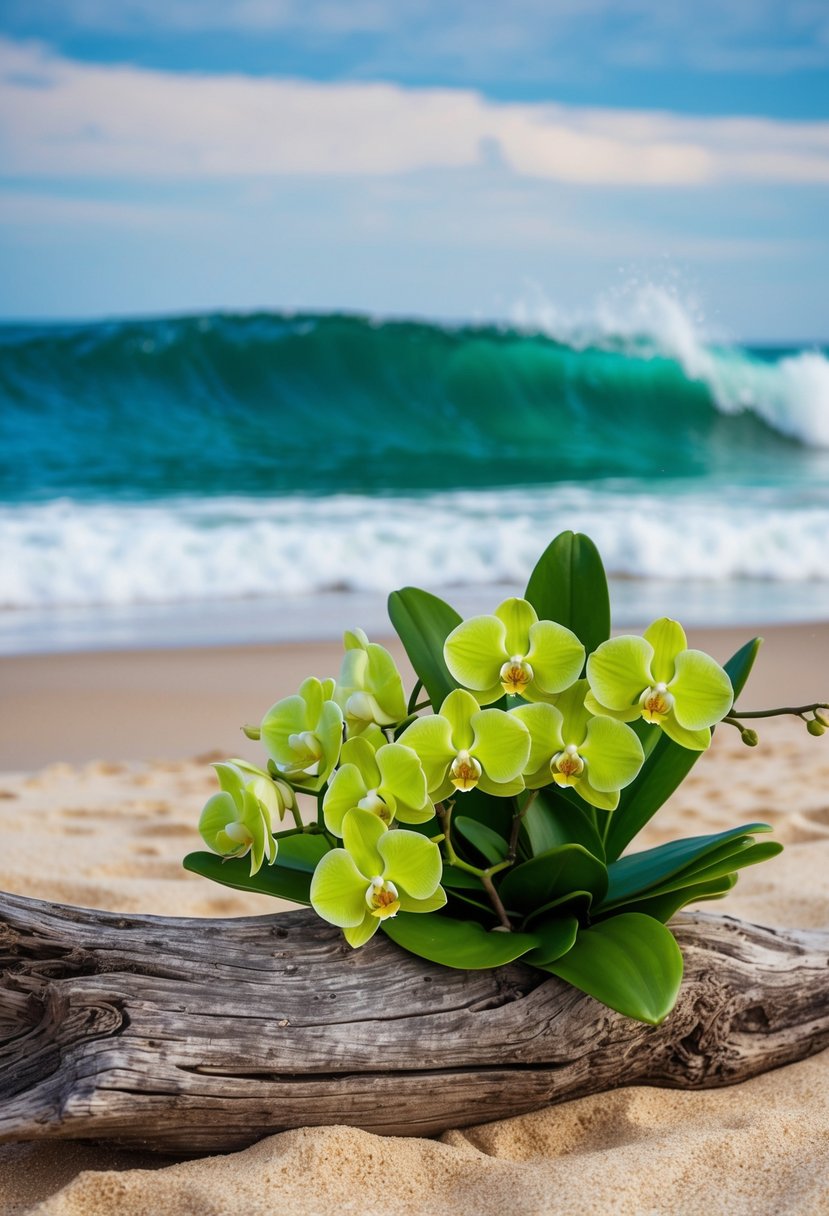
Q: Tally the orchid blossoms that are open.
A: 9